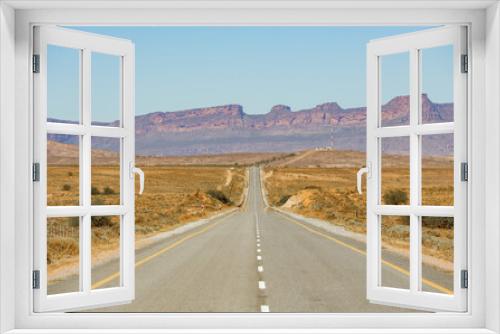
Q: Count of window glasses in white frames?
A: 12